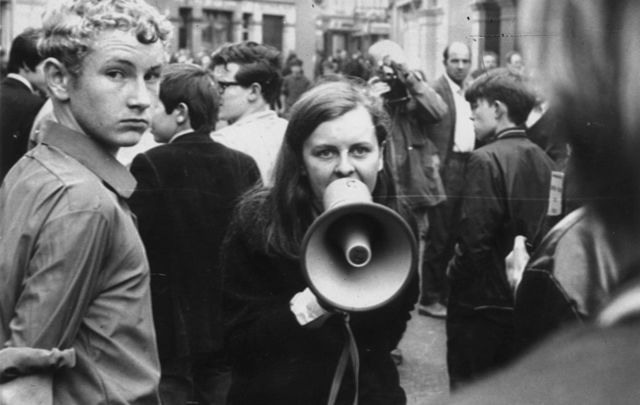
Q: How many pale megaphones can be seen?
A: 1